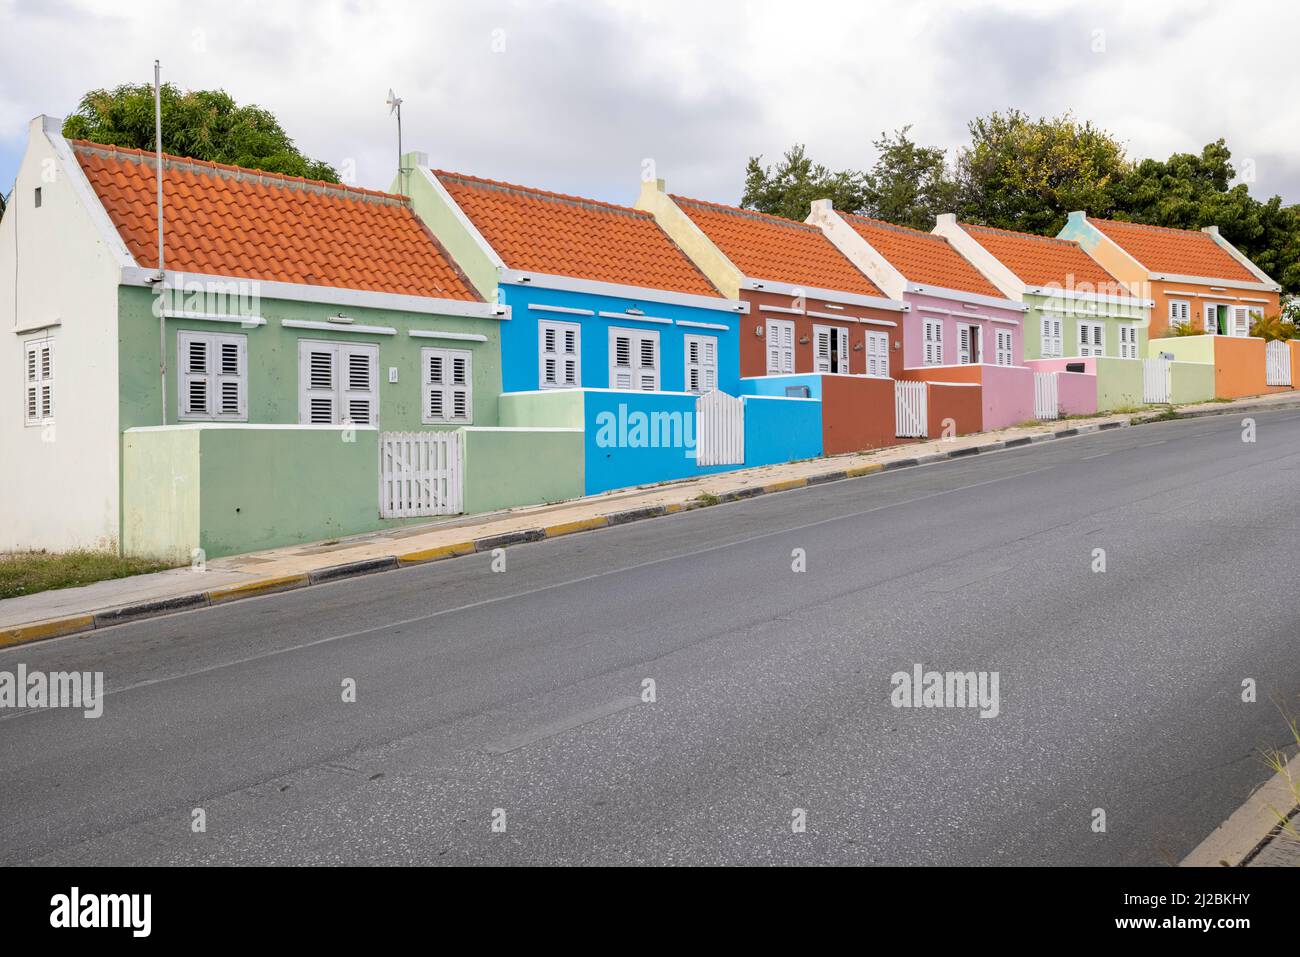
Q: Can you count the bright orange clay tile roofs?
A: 6